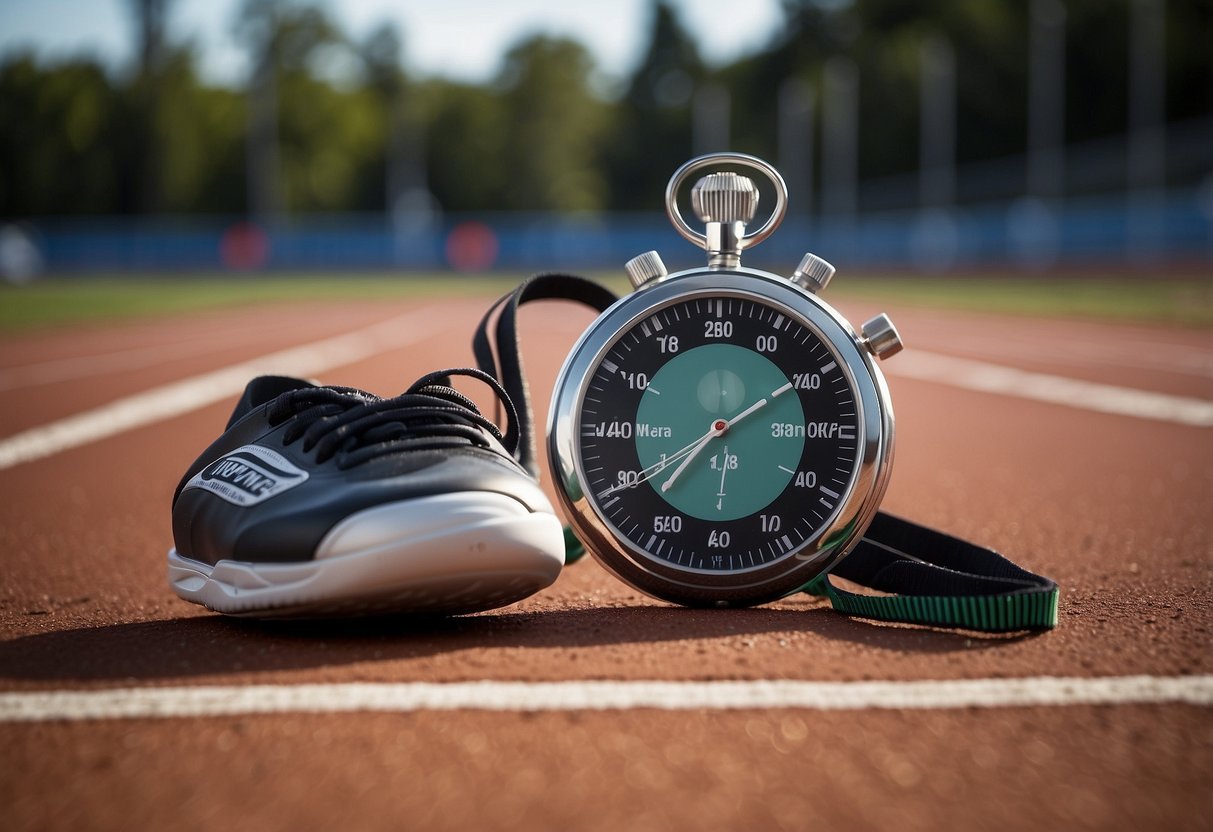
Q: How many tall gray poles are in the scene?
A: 6